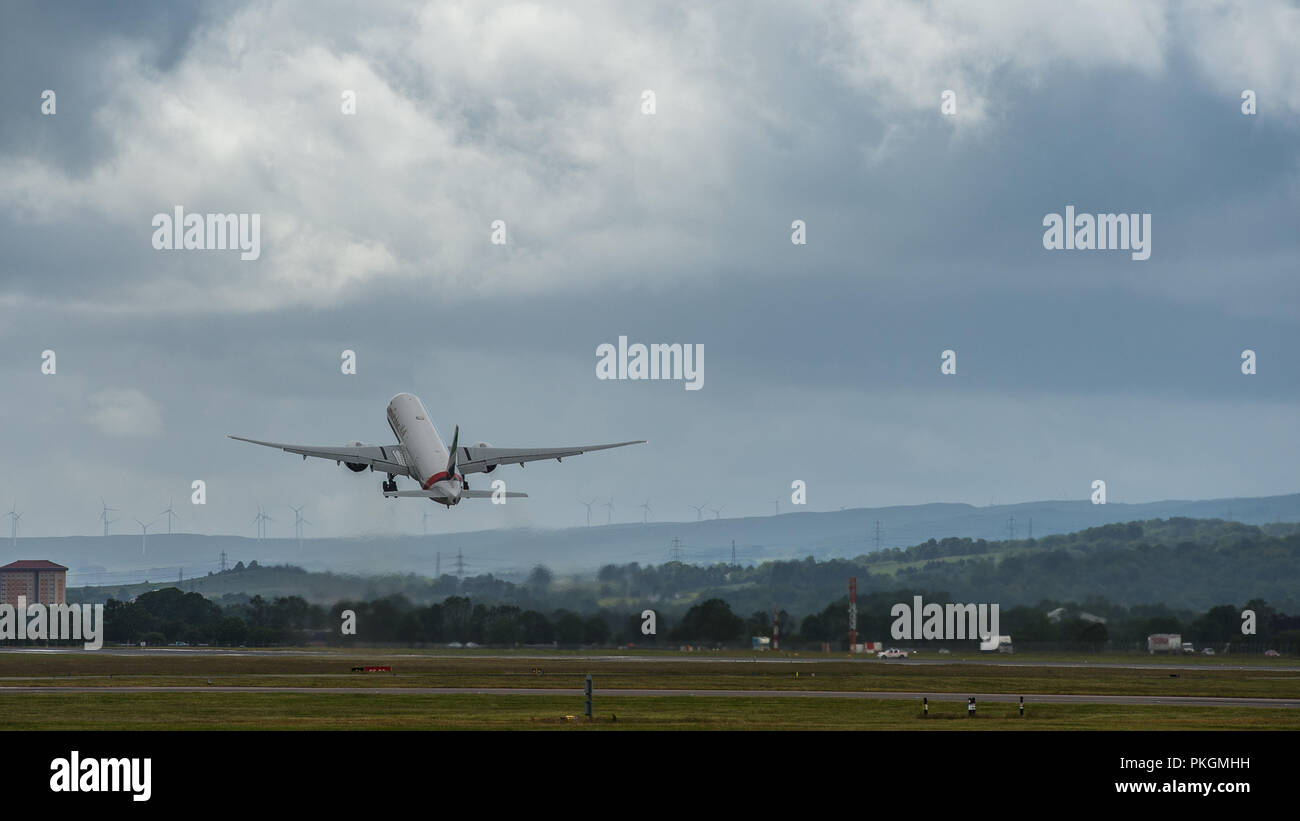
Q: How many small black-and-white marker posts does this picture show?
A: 3